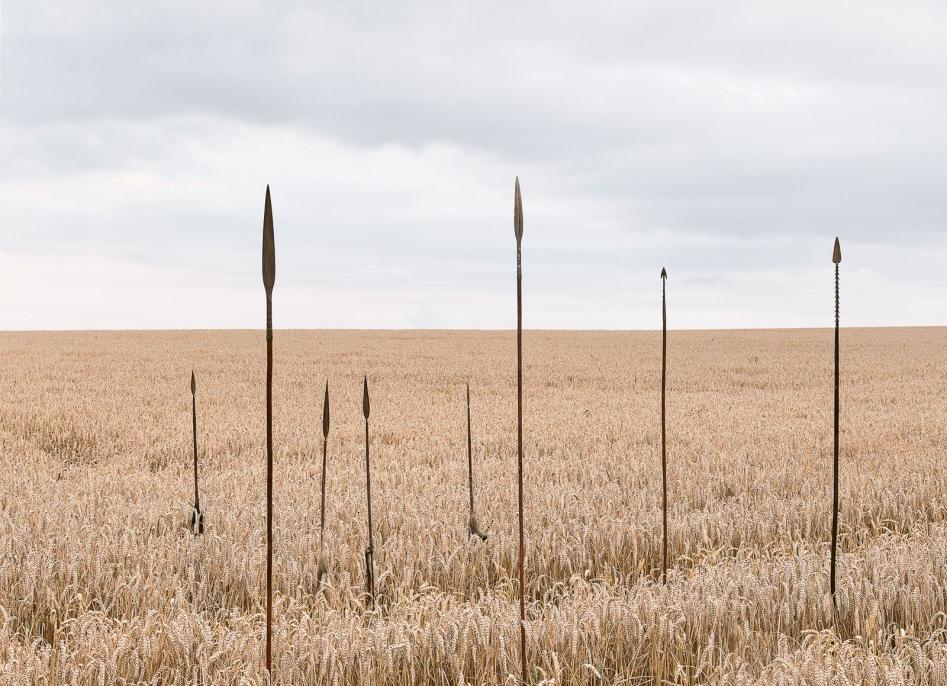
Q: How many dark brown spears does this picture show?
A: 8